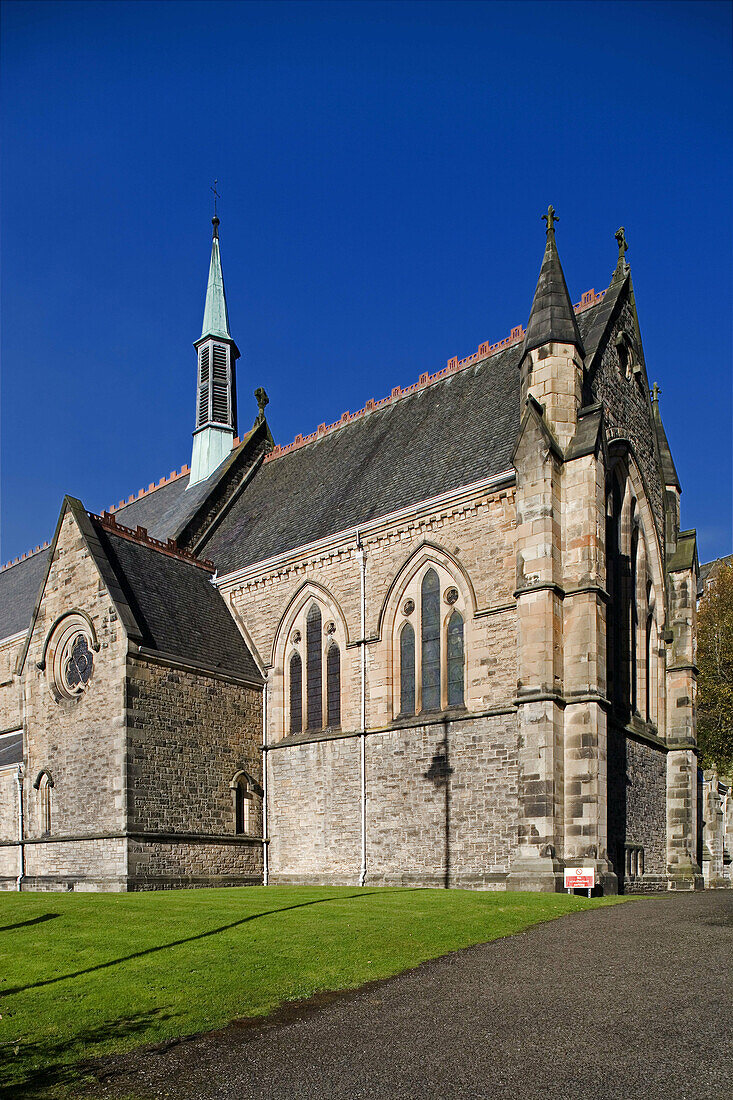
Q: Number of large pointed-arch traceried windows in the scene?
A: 3